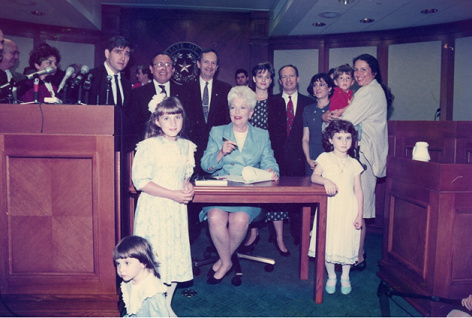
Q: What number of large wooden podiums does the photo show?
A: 2